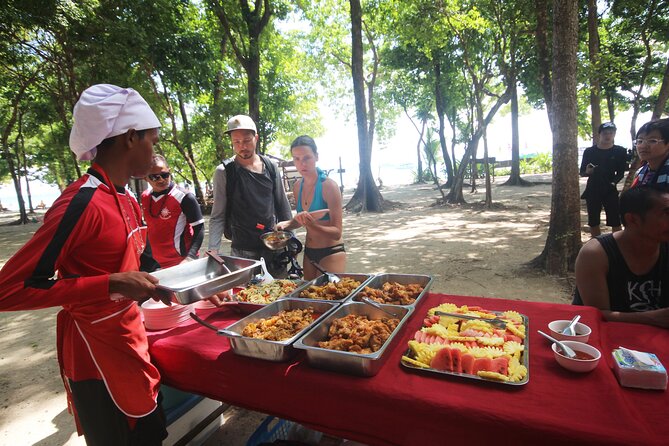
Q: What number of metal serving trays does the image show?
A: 7